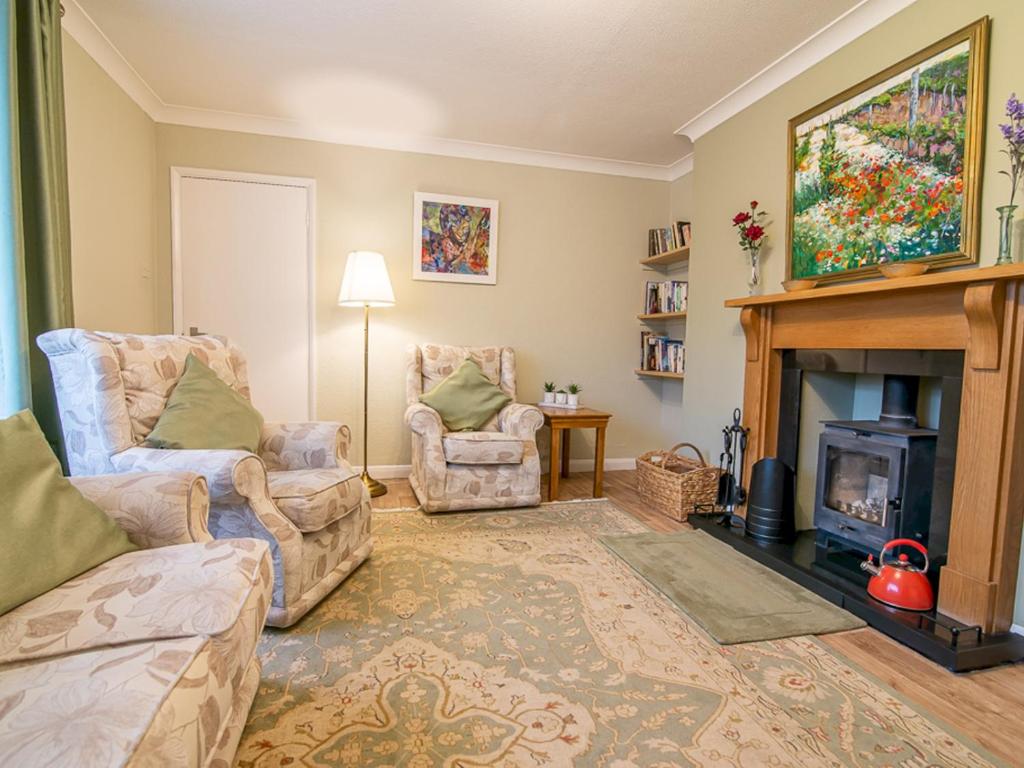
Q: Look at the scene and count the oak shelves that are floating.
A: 3